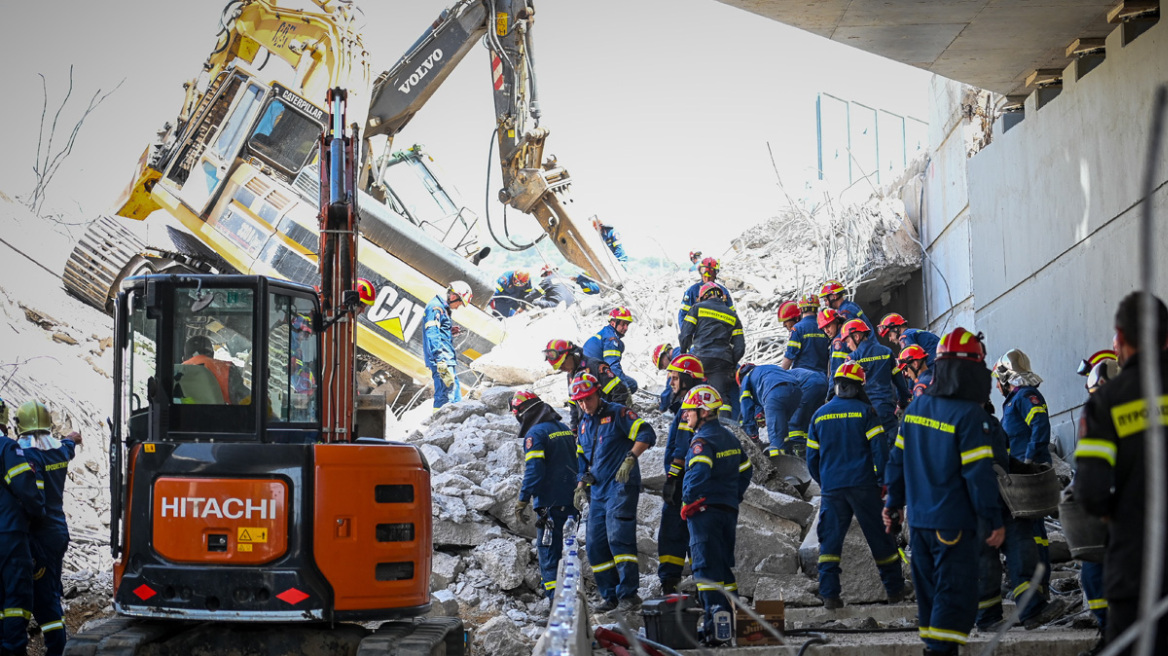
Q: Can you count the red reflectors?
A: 2